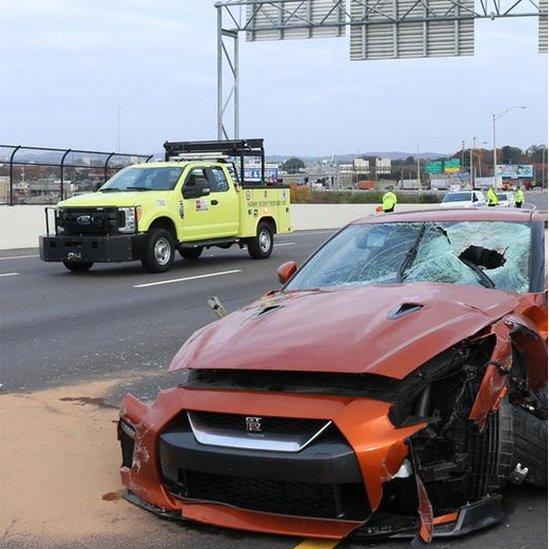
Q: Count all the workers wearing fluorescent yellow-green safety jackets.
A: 3